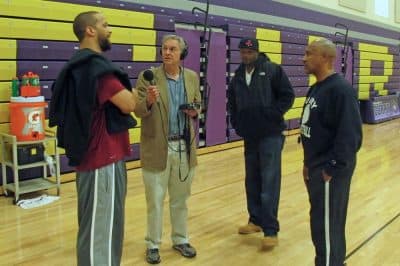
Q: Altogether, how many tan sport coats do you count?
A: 1